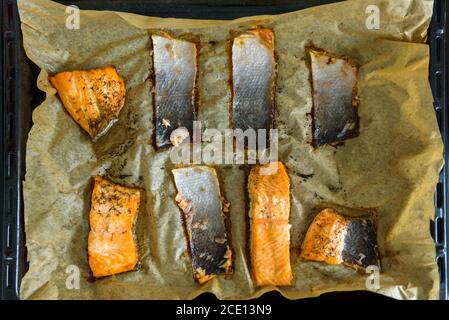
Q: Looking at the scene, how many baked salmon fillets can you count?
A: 8